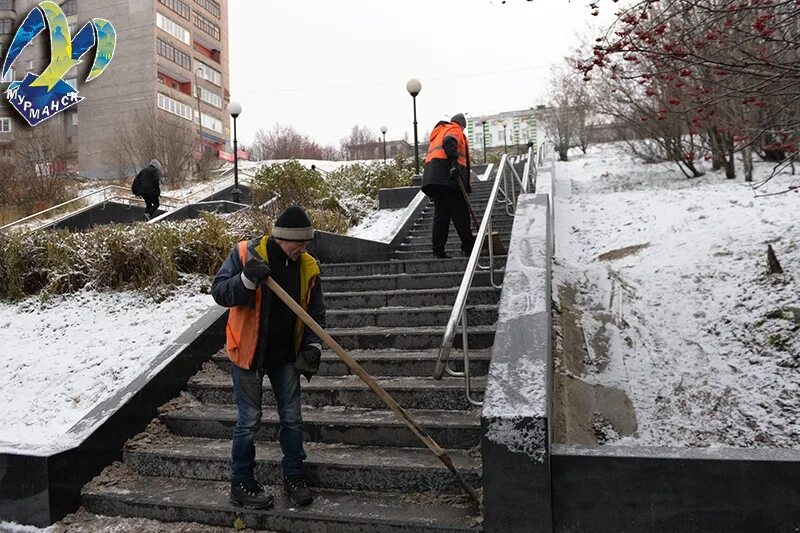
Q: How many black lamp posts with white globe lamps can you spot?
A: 5